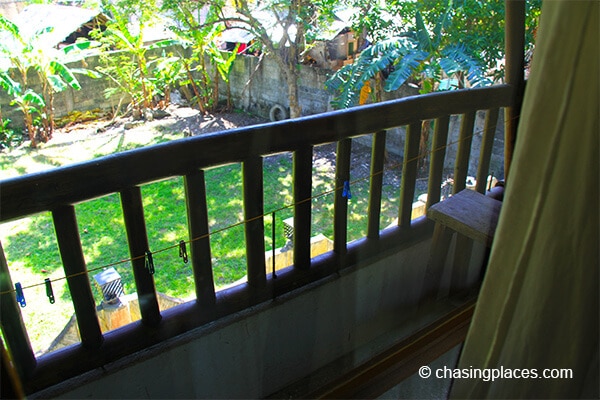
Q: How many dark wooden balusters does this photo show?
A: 12